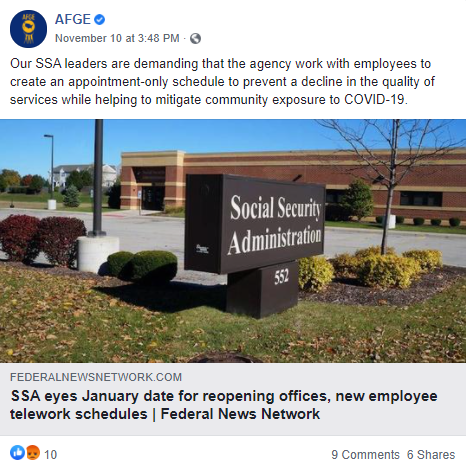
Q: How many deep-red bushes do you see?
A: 2